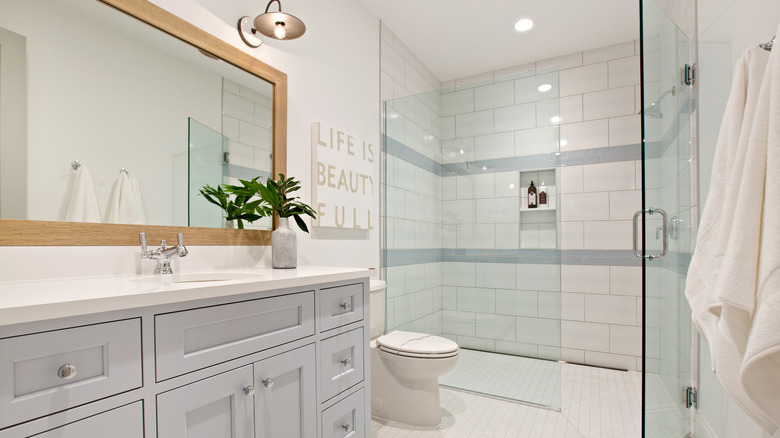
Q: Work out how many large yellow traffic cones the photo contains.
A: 0